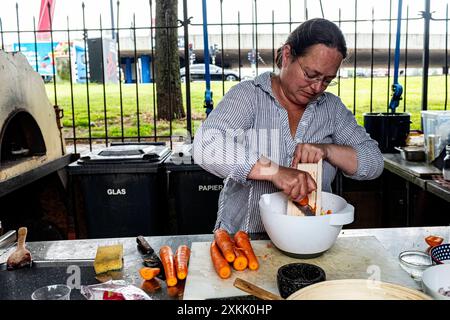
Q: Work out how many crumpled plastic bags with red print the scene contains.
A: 1